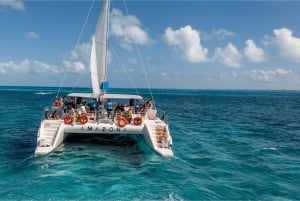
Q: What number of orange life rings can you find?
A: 4